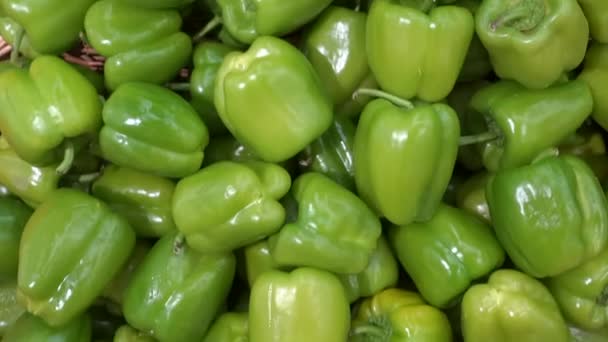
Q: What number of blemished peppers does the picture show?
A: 0